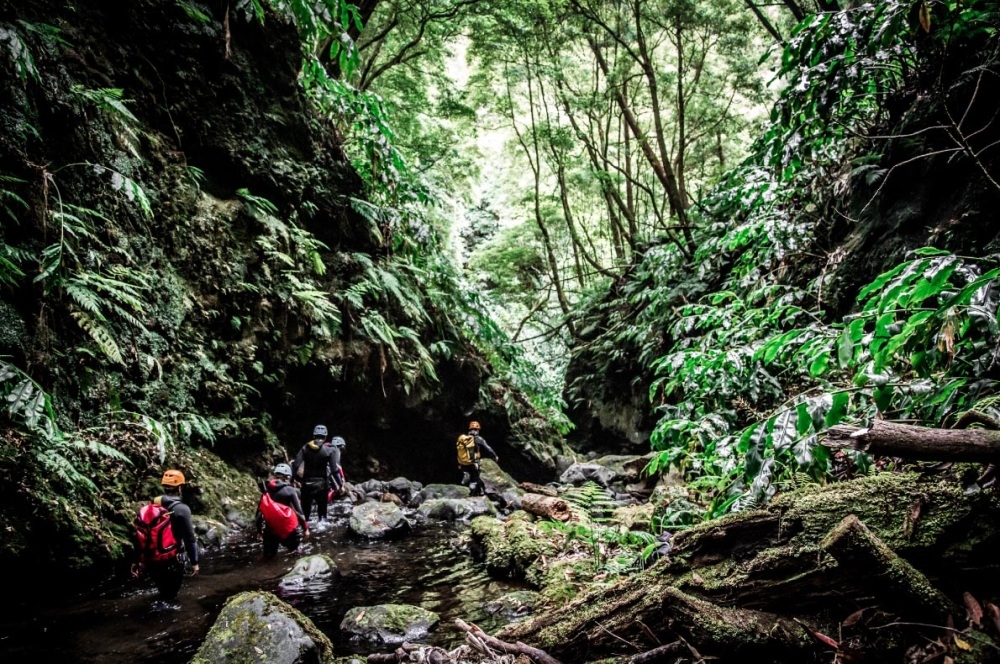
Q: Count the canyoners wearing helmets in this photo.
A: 5